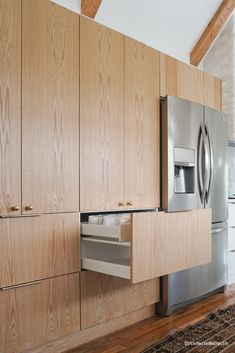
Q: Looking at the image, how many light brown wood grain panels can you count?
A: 10